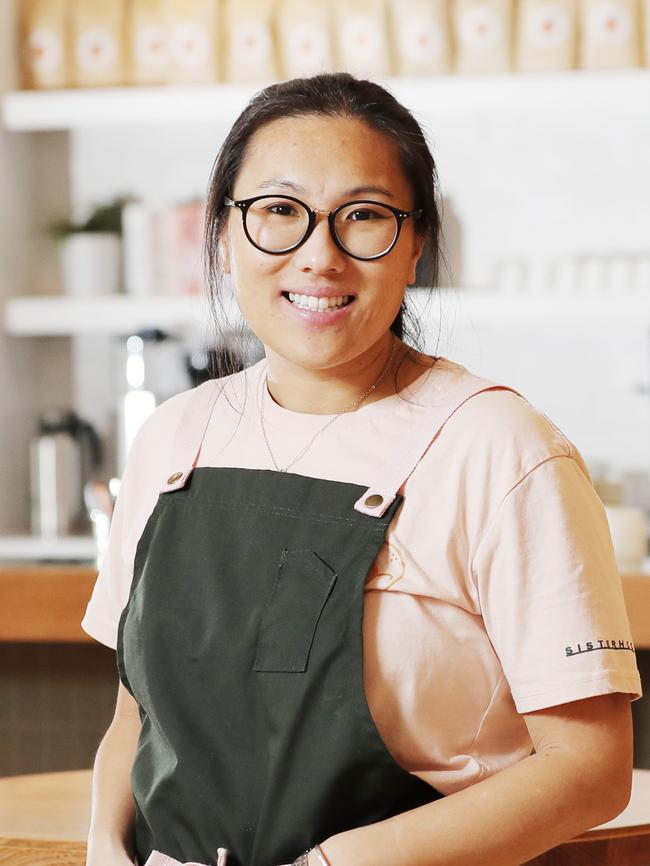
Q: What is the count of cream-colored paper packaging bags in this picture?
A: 11